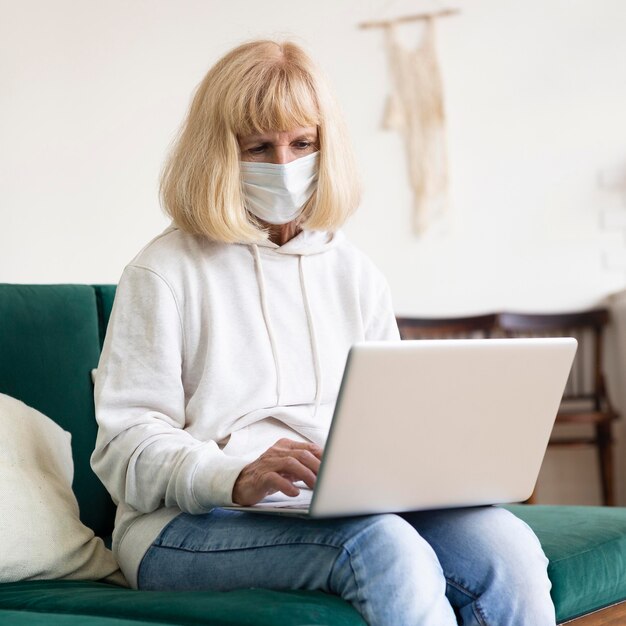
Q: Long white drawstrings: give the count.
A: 2